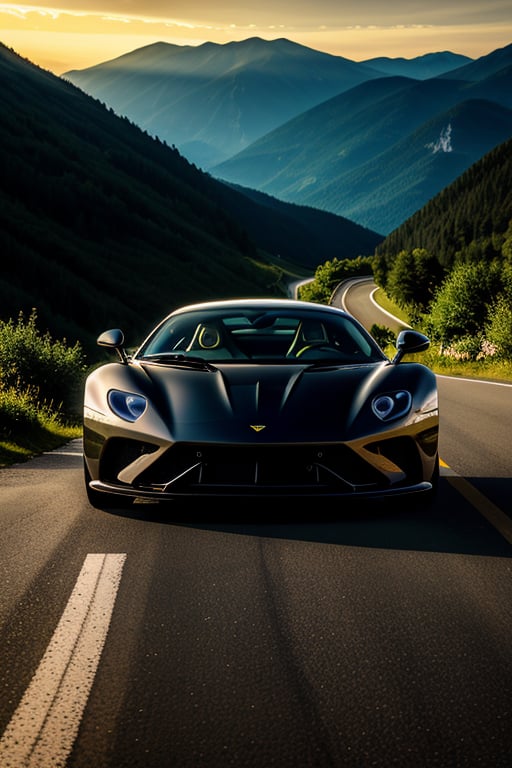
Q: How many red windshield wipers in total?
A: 0